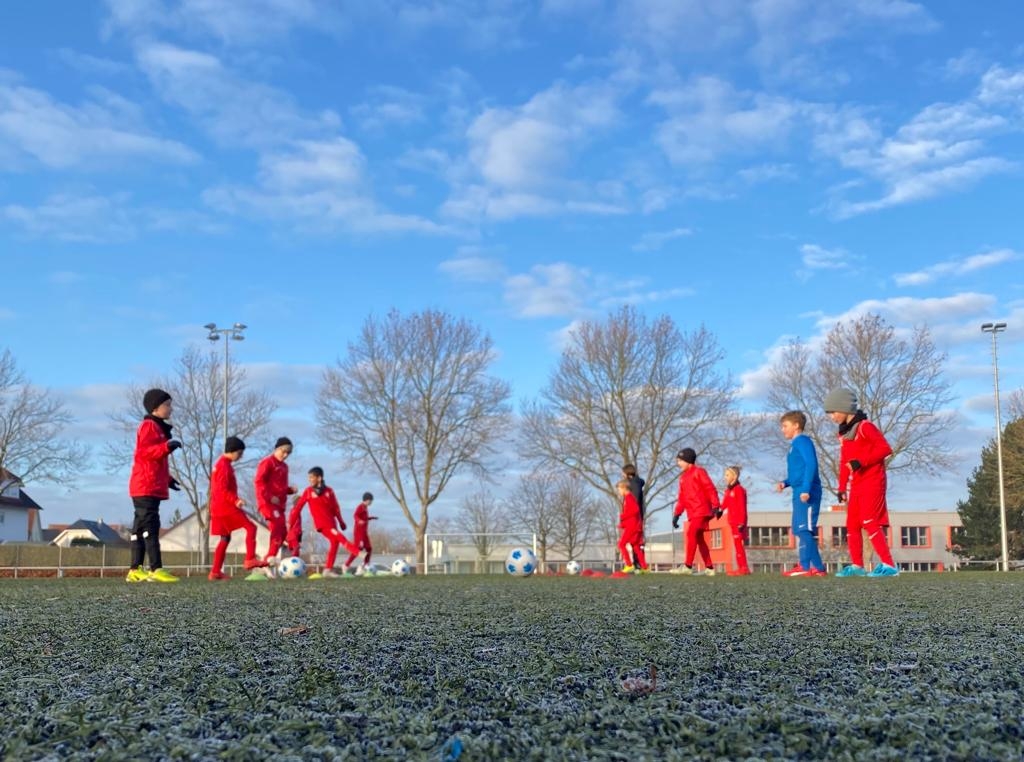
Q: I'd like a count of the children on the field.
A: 12